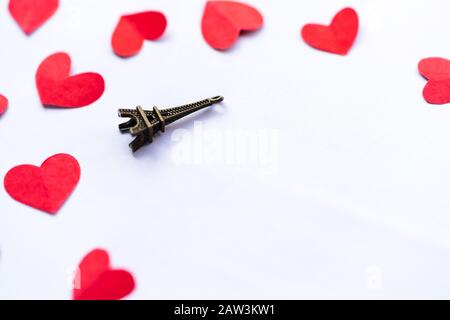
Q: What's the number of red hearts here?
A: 9